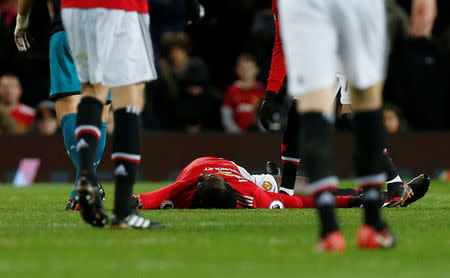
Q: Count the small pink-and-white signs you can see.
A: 1